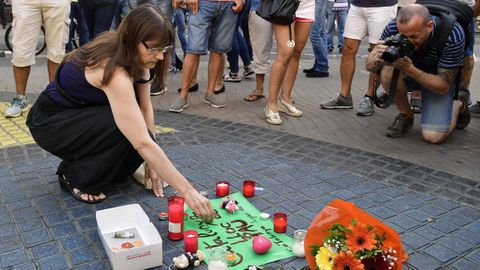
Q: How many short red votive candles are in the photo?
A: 4